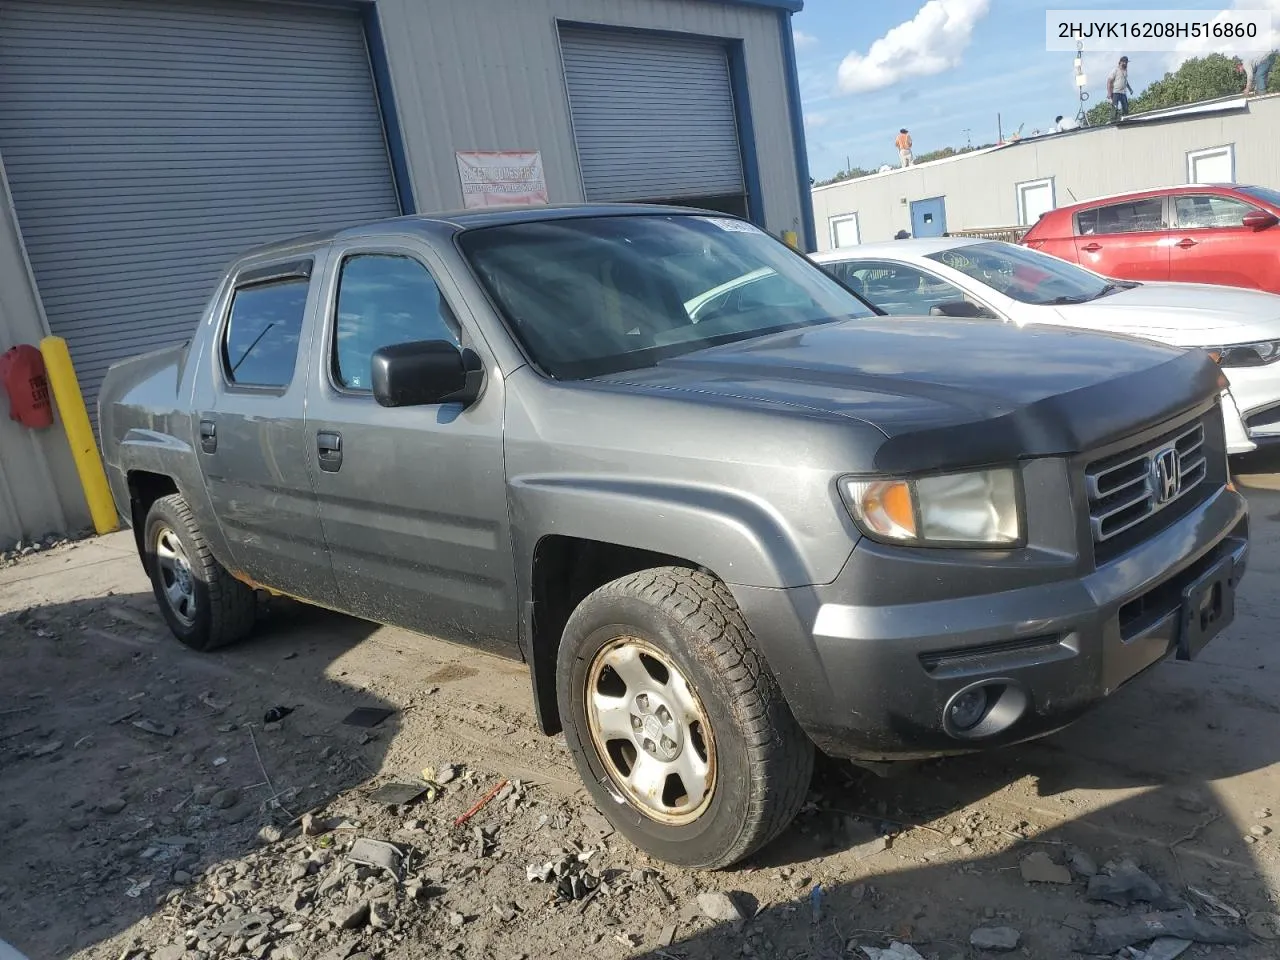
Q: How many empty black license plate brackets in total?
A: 1